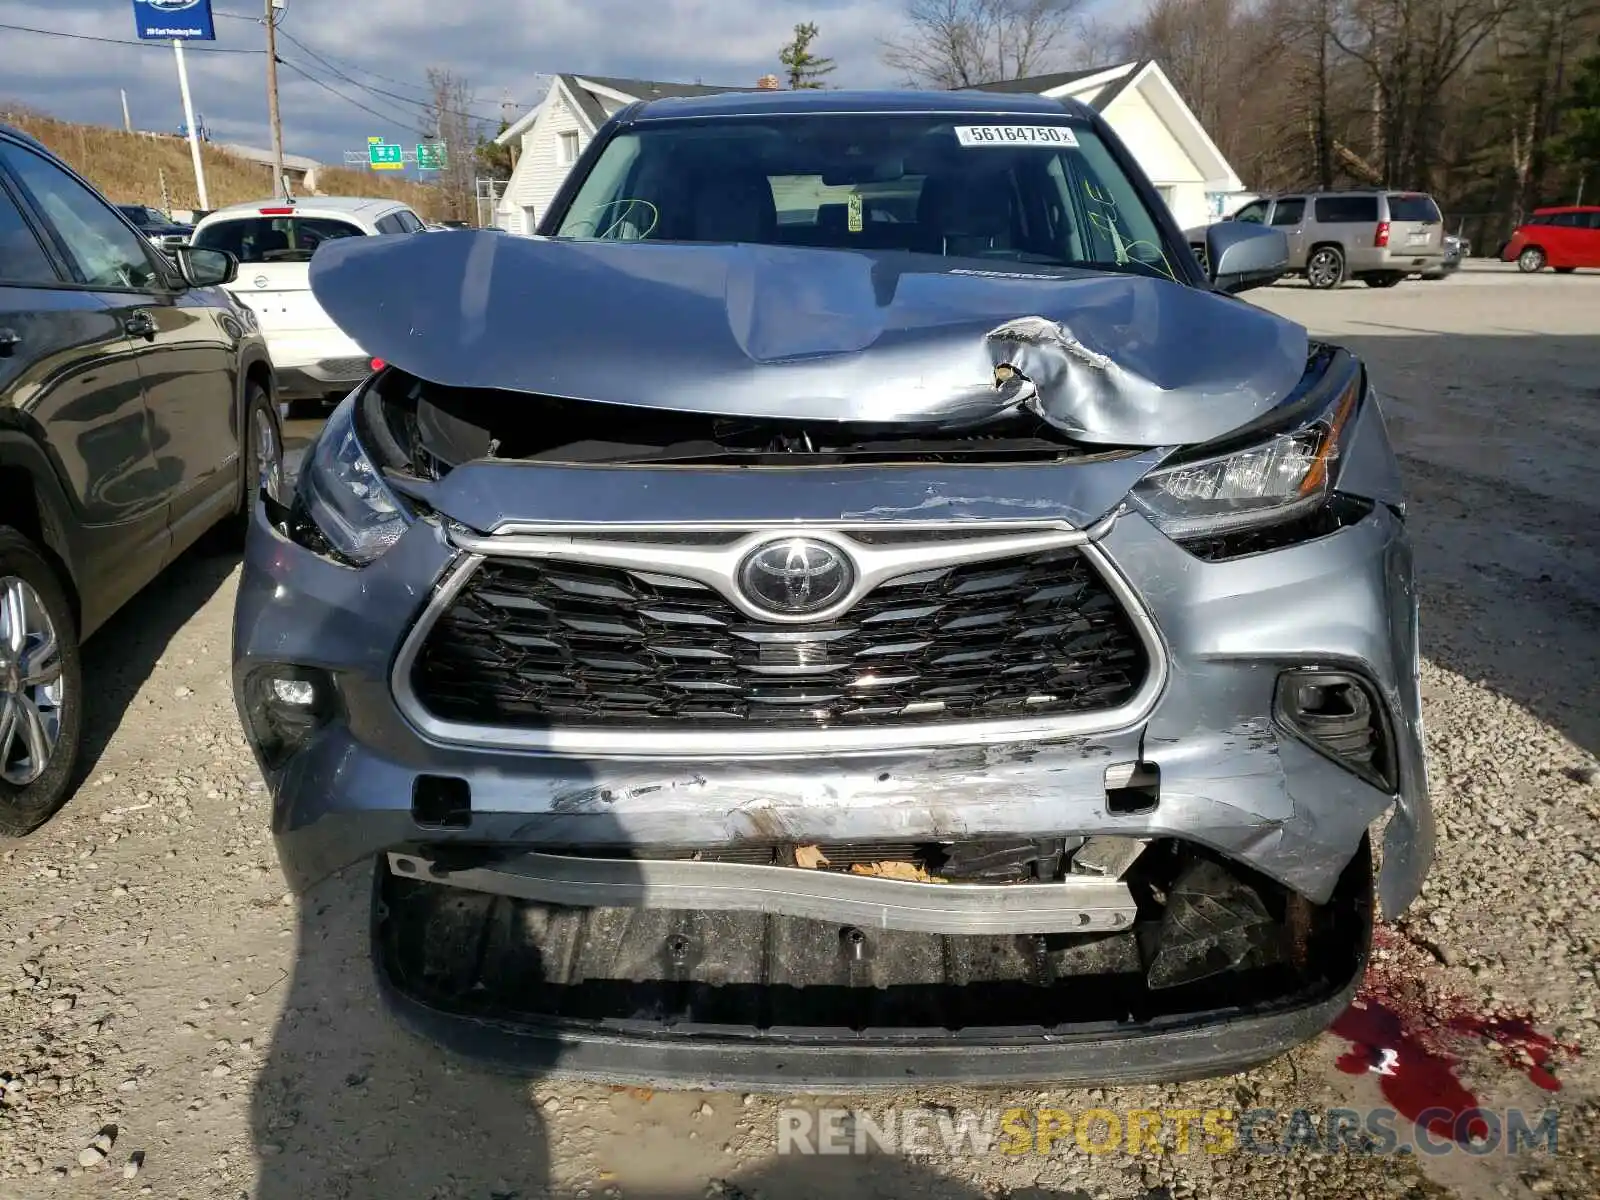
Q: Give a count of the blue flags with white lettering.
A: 1